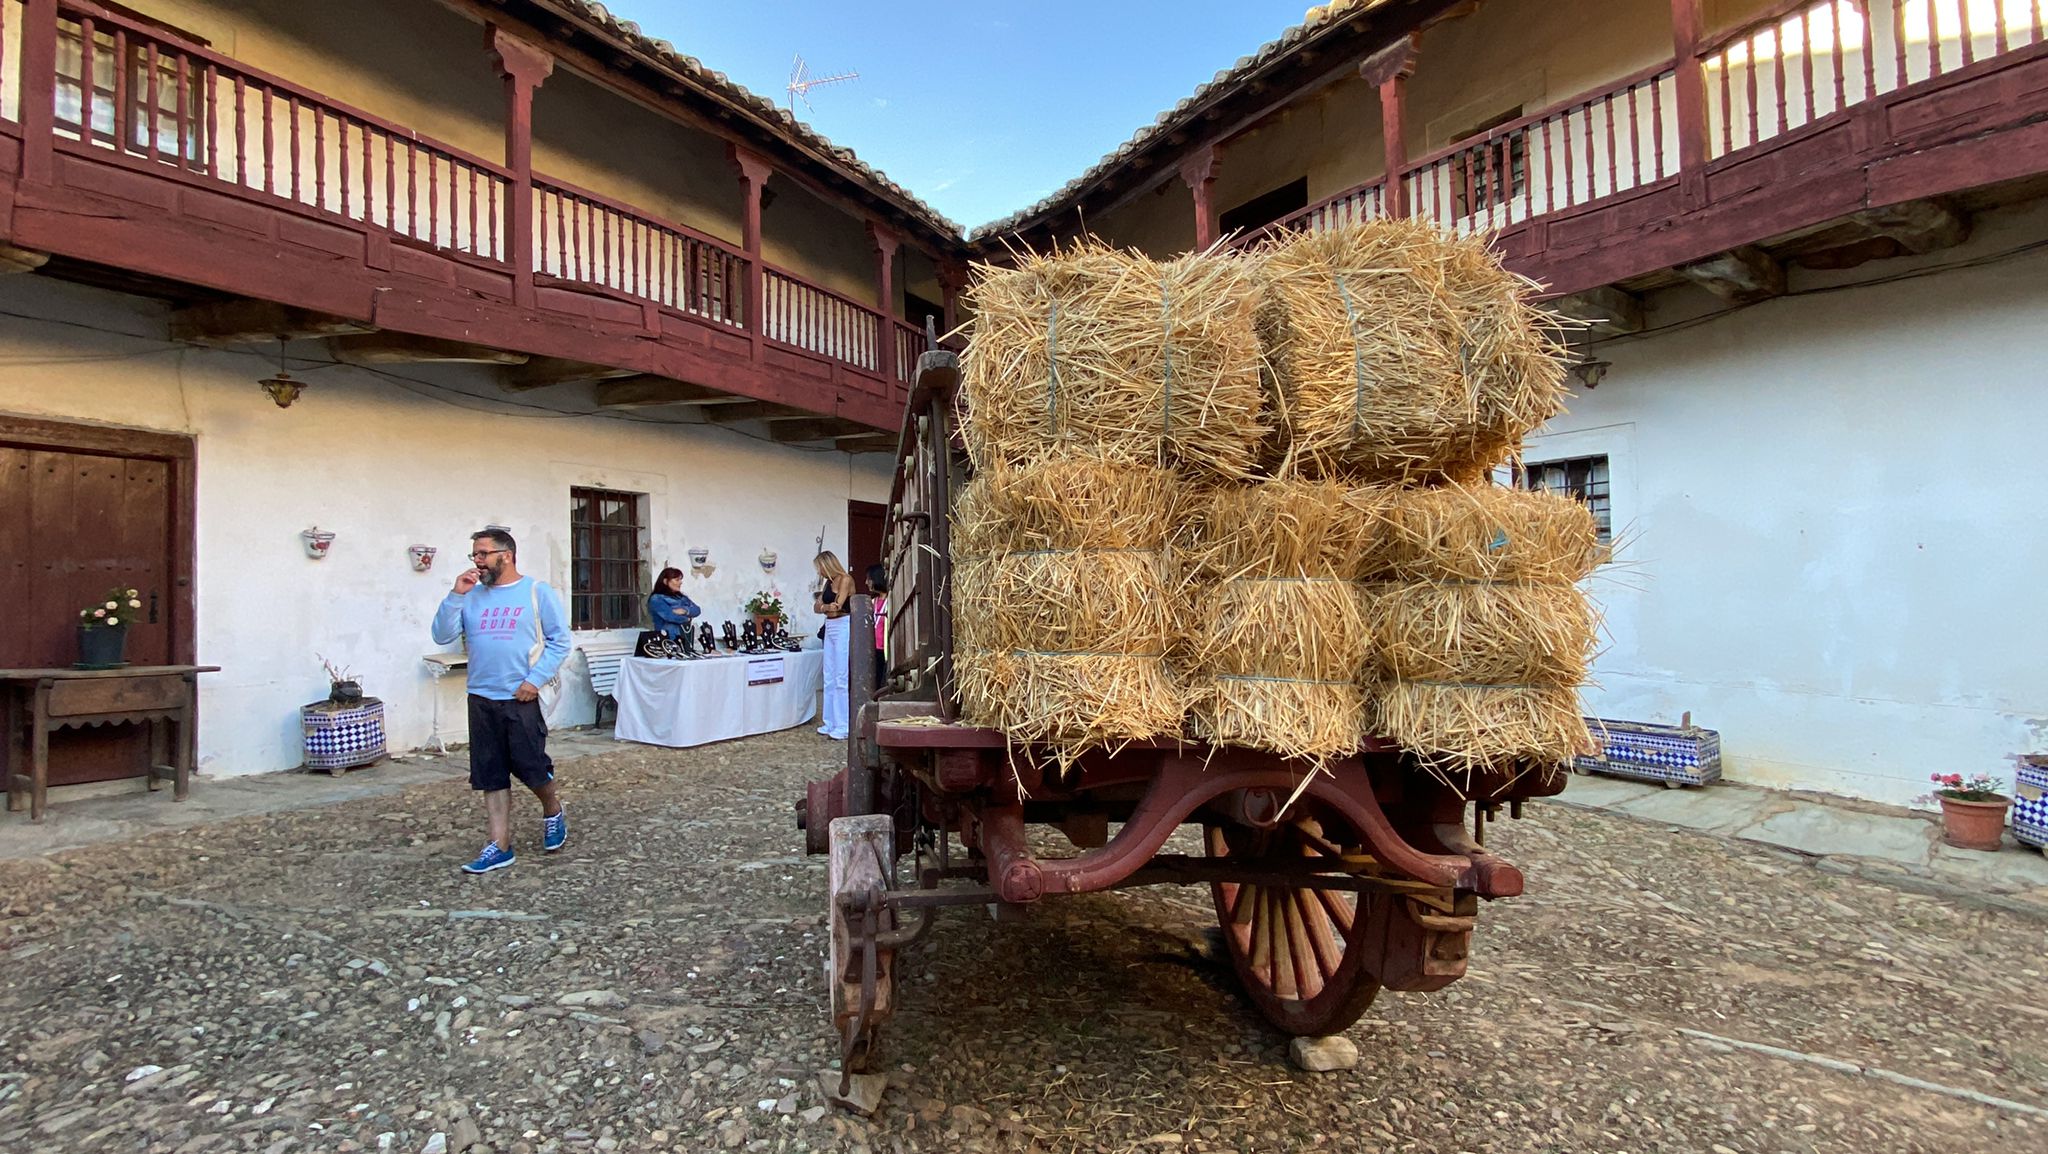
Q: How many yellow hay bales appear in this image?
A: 5